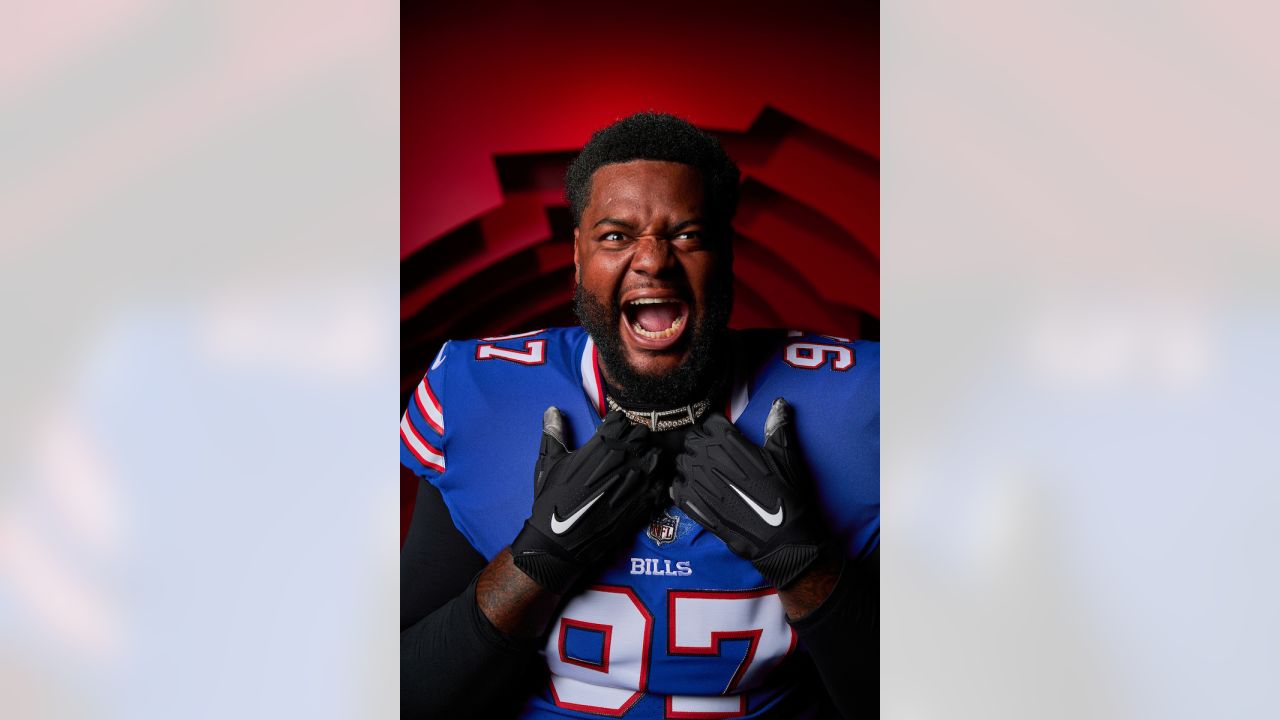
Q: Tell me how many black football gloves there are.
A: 2